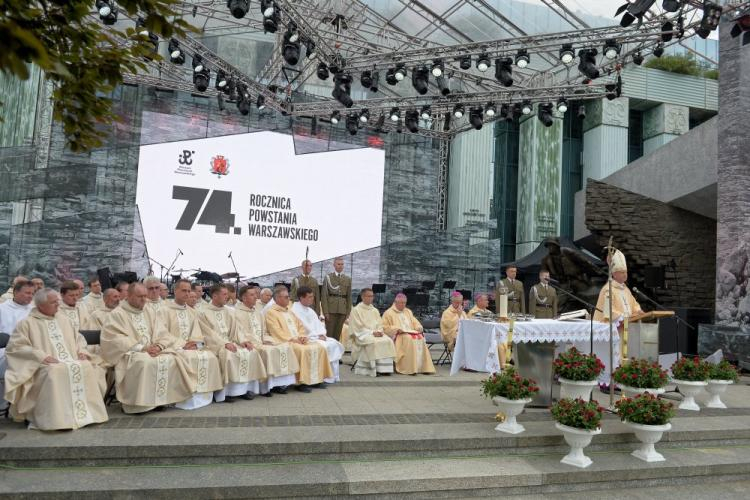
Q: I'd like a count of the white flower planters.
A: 7